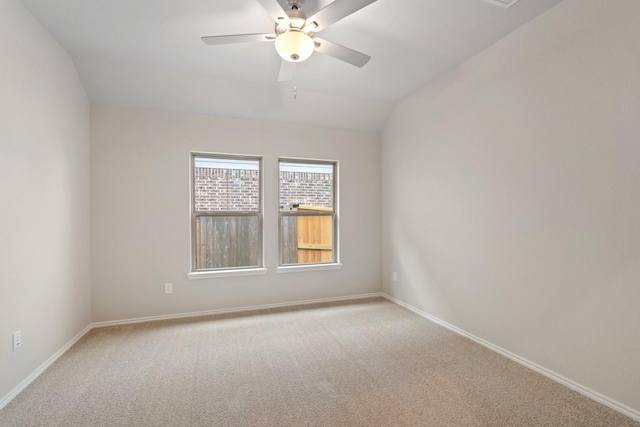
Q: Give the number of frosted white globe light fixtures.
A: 1